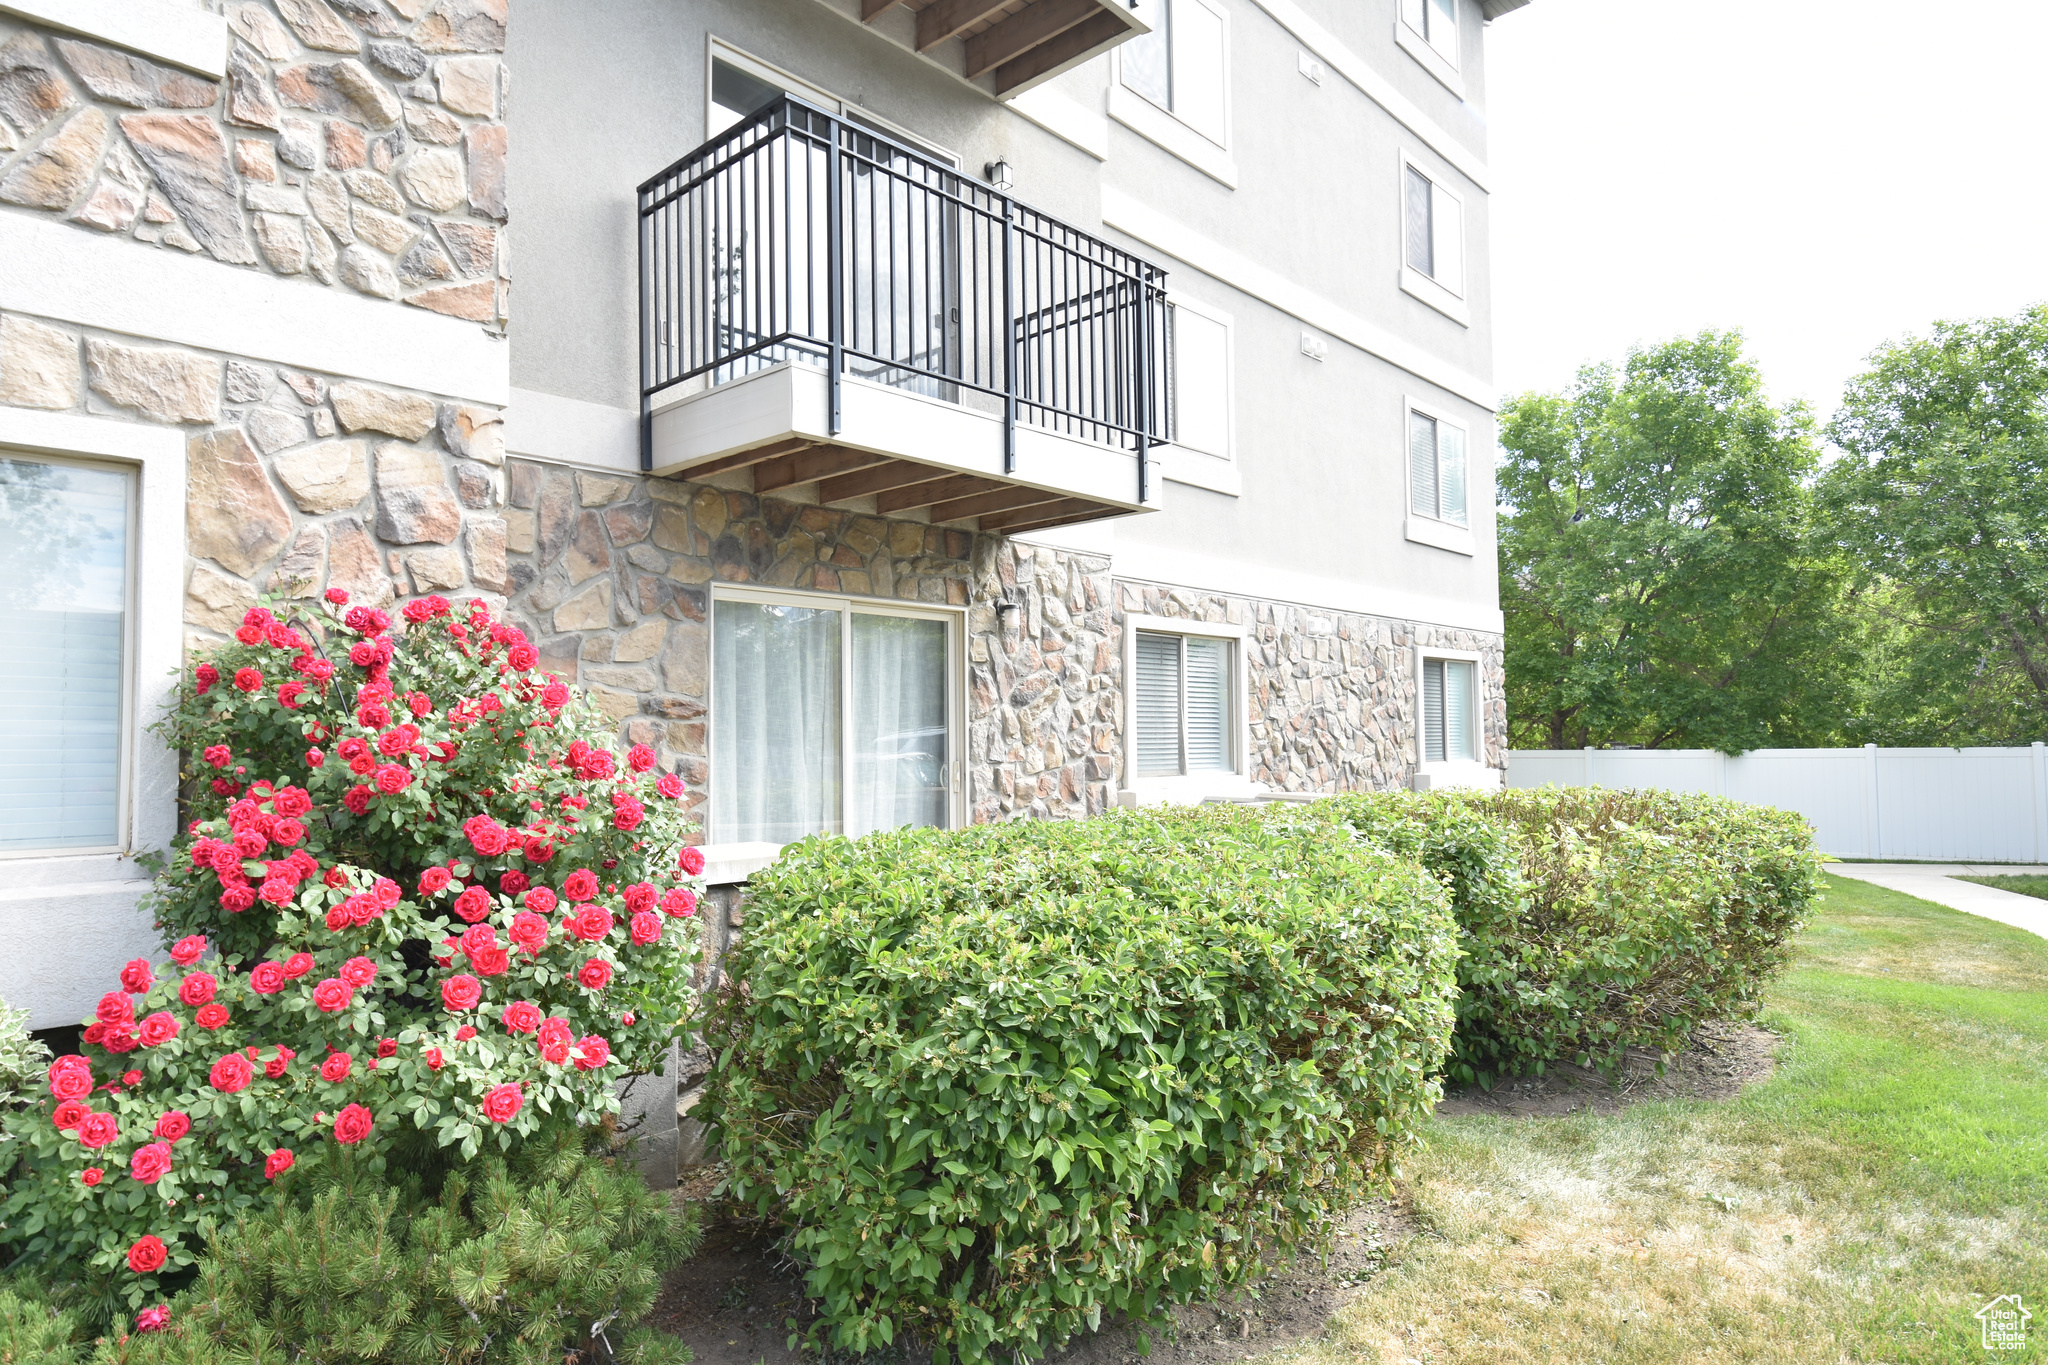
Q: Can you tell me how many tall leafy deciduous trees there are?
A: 2